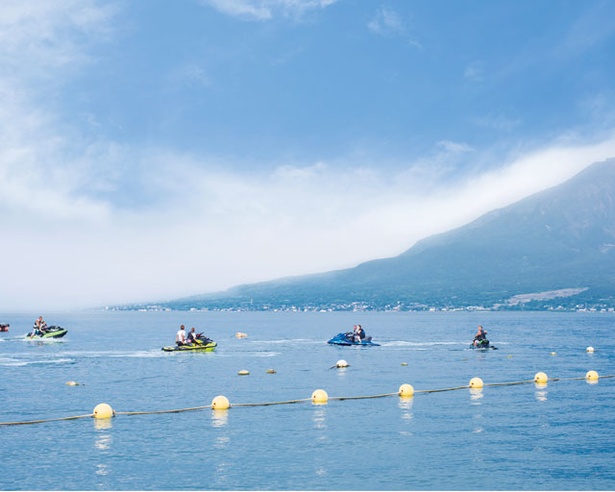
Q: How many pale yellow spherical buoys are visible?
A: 7